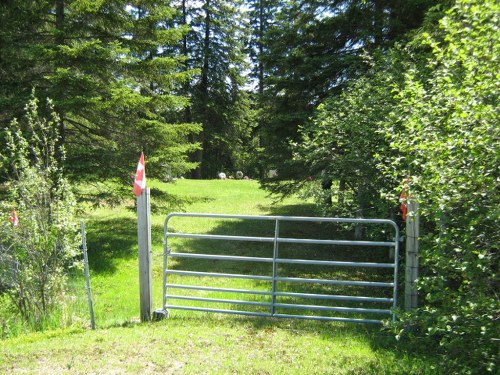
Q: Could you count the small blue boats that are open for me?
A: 0